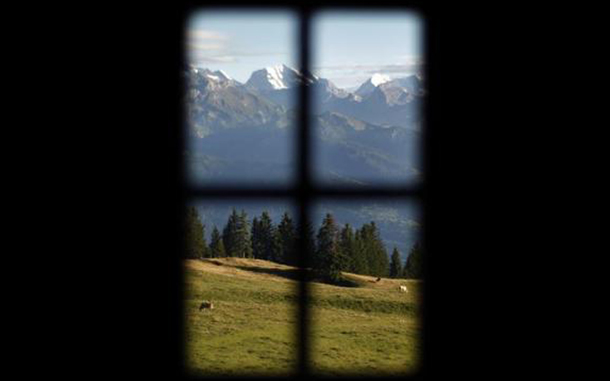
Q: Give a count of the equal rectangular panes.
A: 4